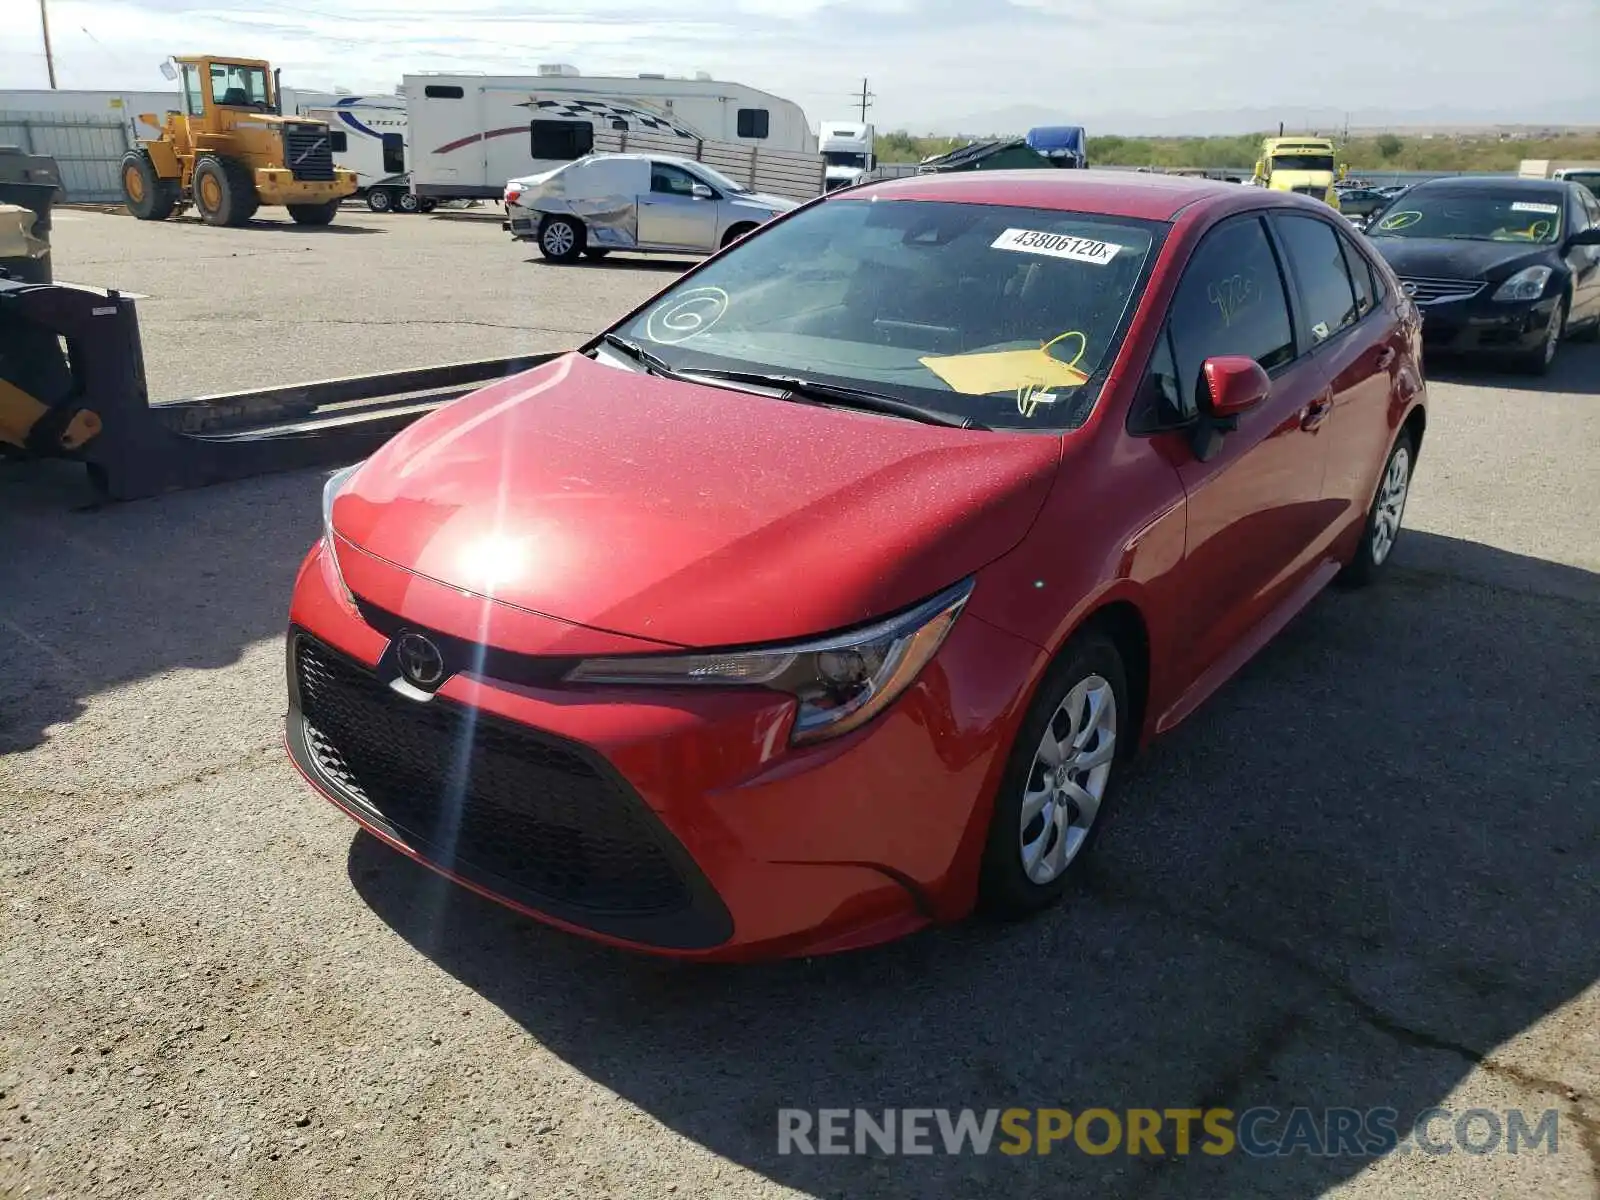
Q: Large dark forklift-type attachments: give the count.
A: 1